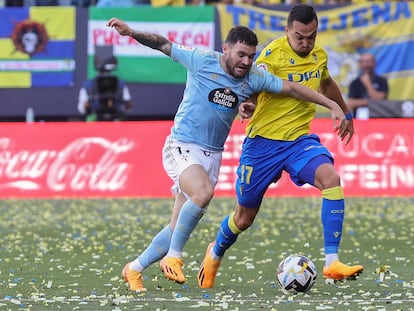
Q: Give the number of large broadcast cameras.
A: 1